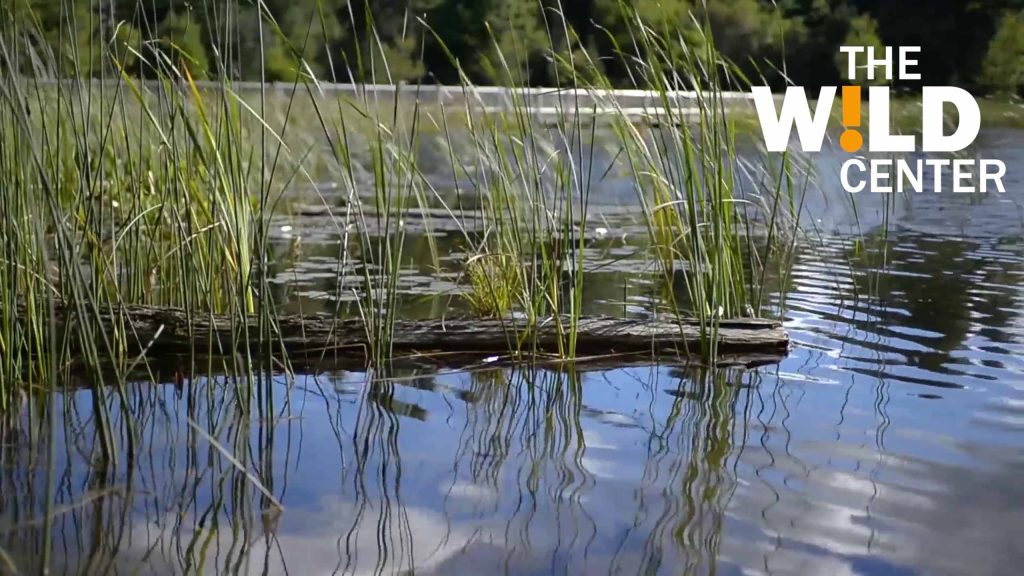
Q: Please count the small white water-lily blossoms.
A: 2